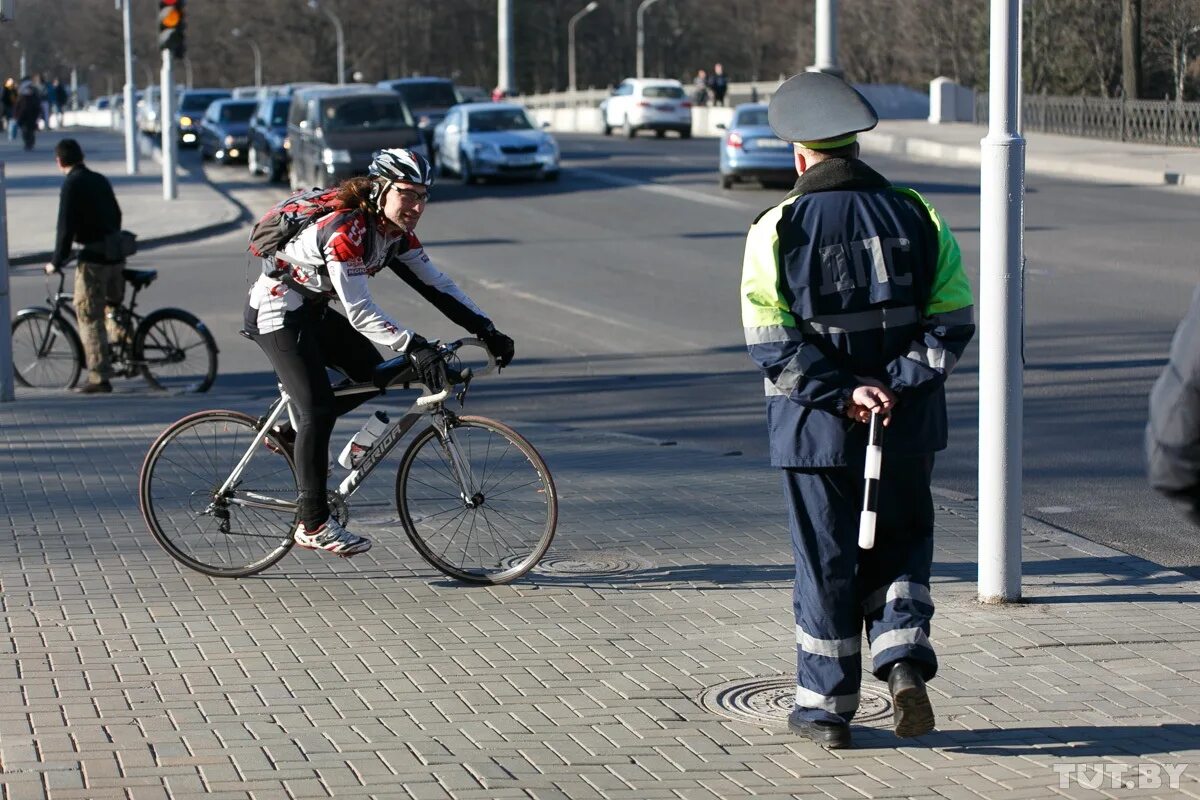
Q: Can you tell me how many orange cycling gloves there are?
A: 0